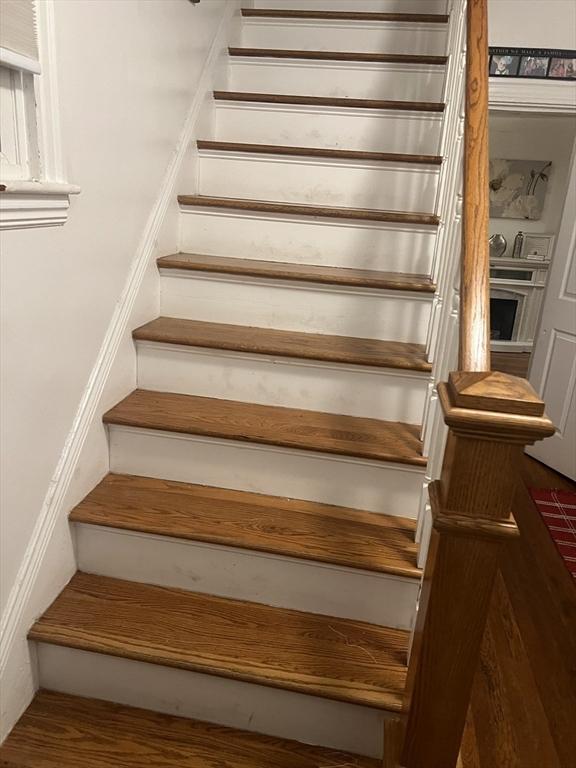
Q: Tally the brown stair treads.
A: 11